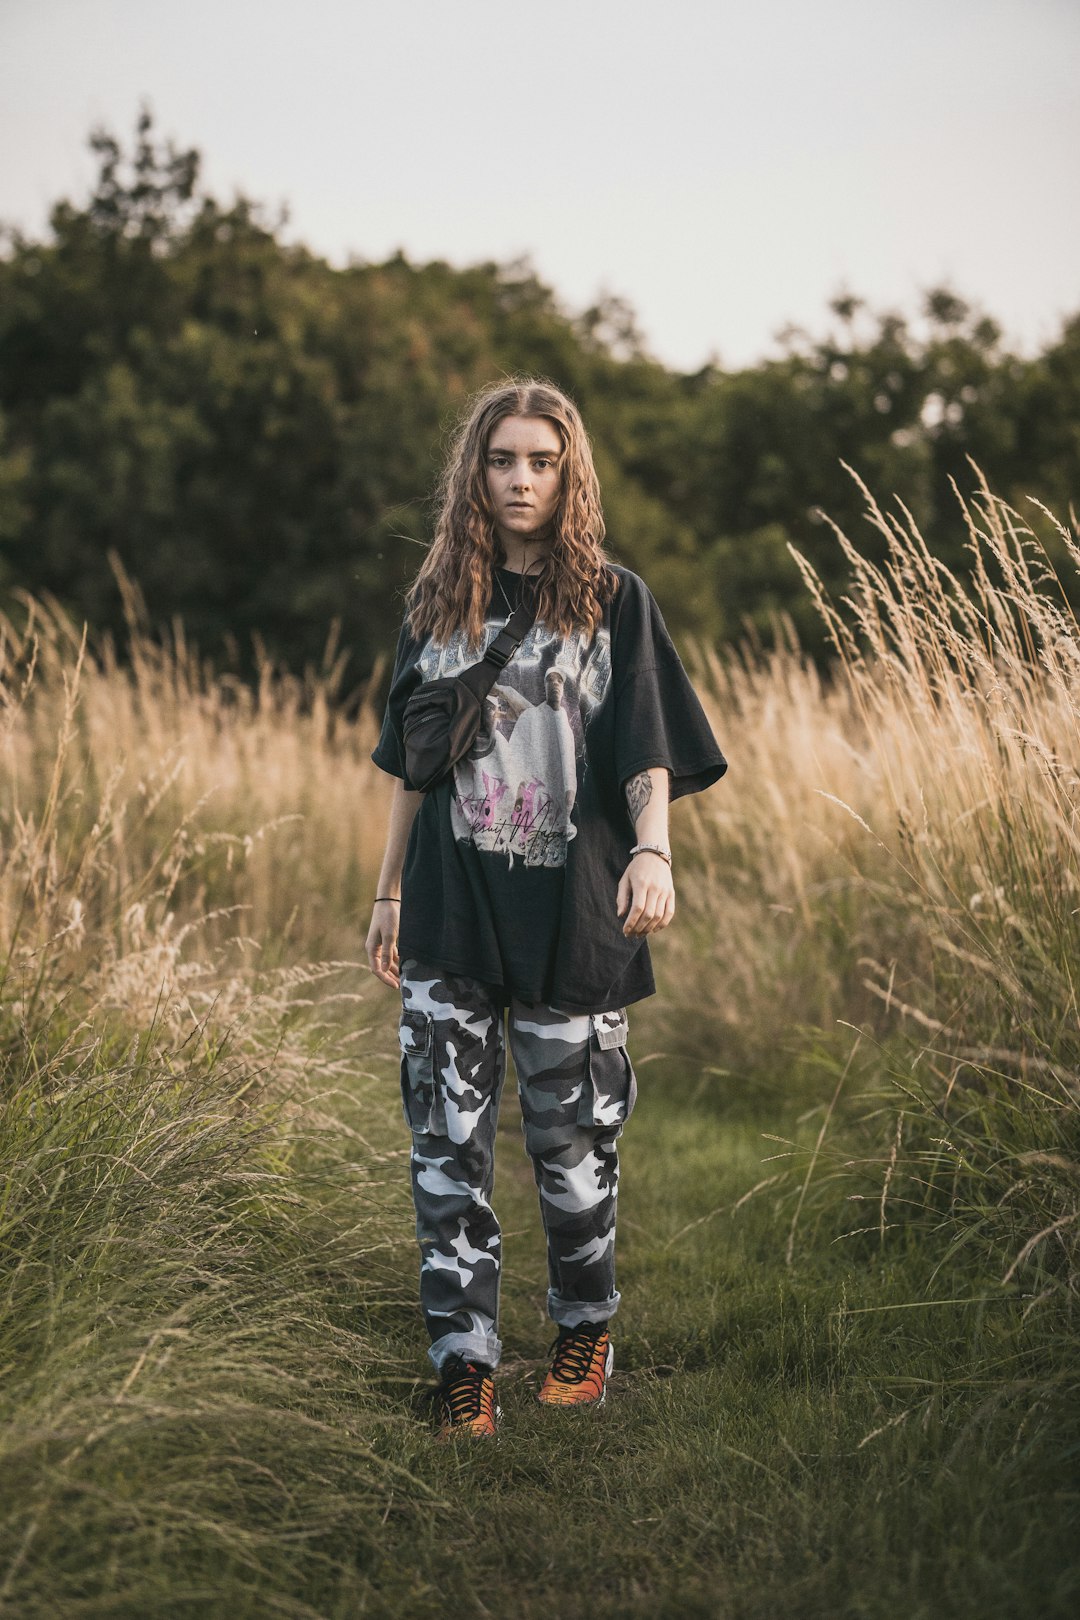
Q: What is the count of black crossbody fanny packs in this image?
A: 1